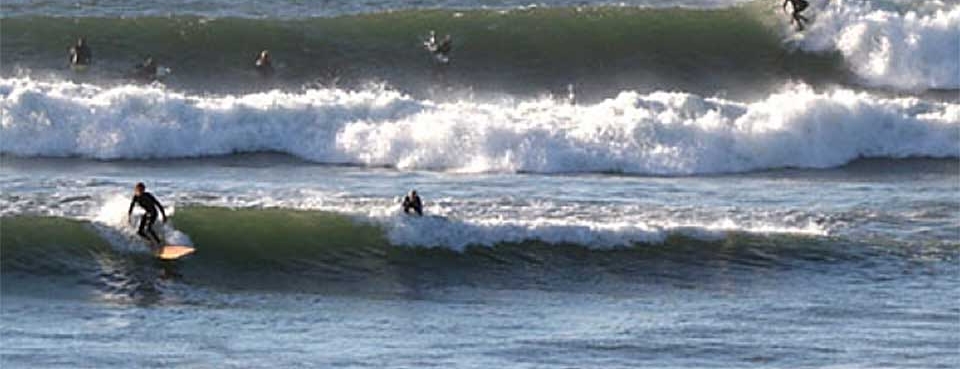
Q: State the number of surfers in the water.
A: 7